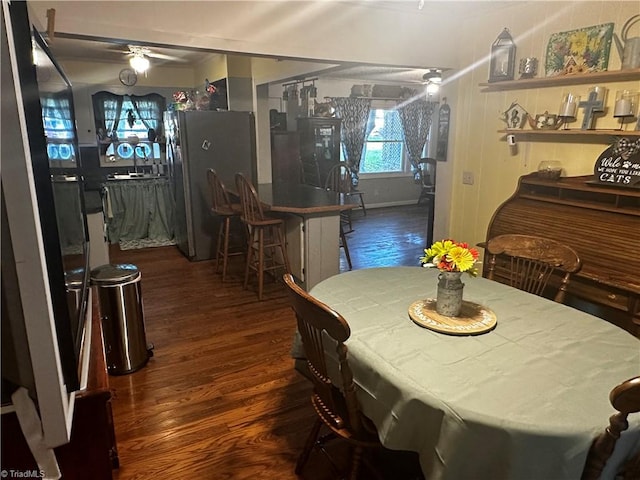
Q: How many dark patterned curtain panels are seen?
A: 2